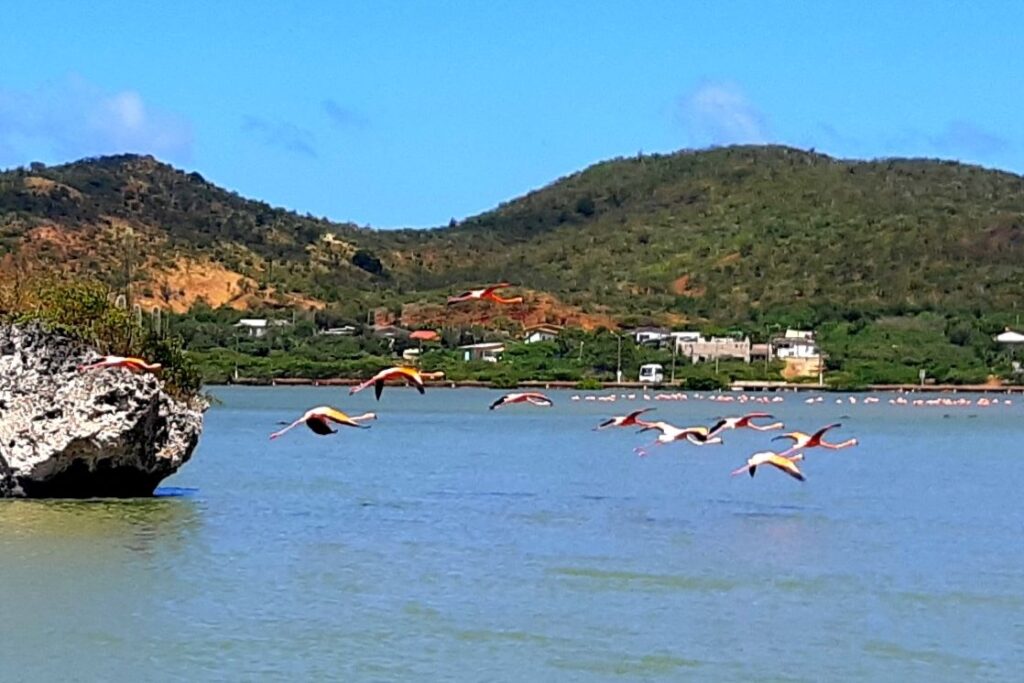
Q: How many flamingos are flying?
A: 10